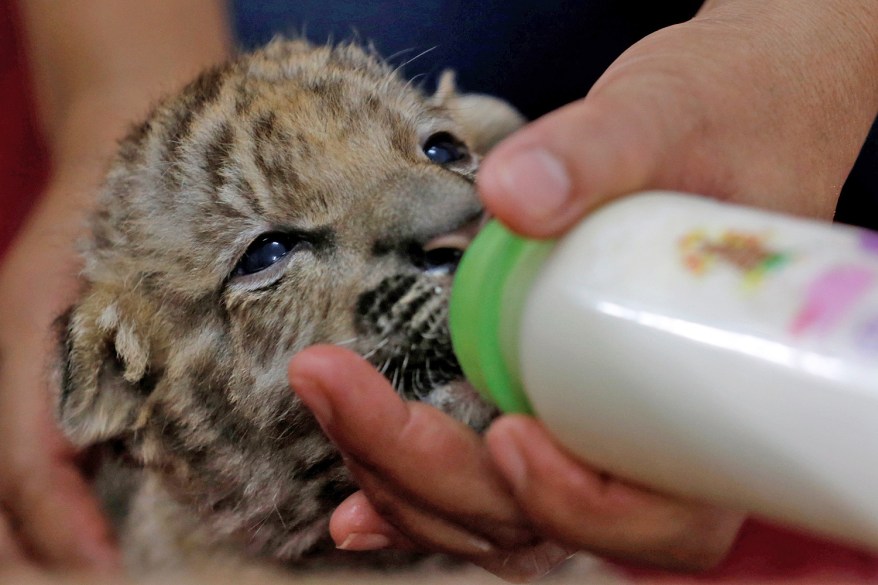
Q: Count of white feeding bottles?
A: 1